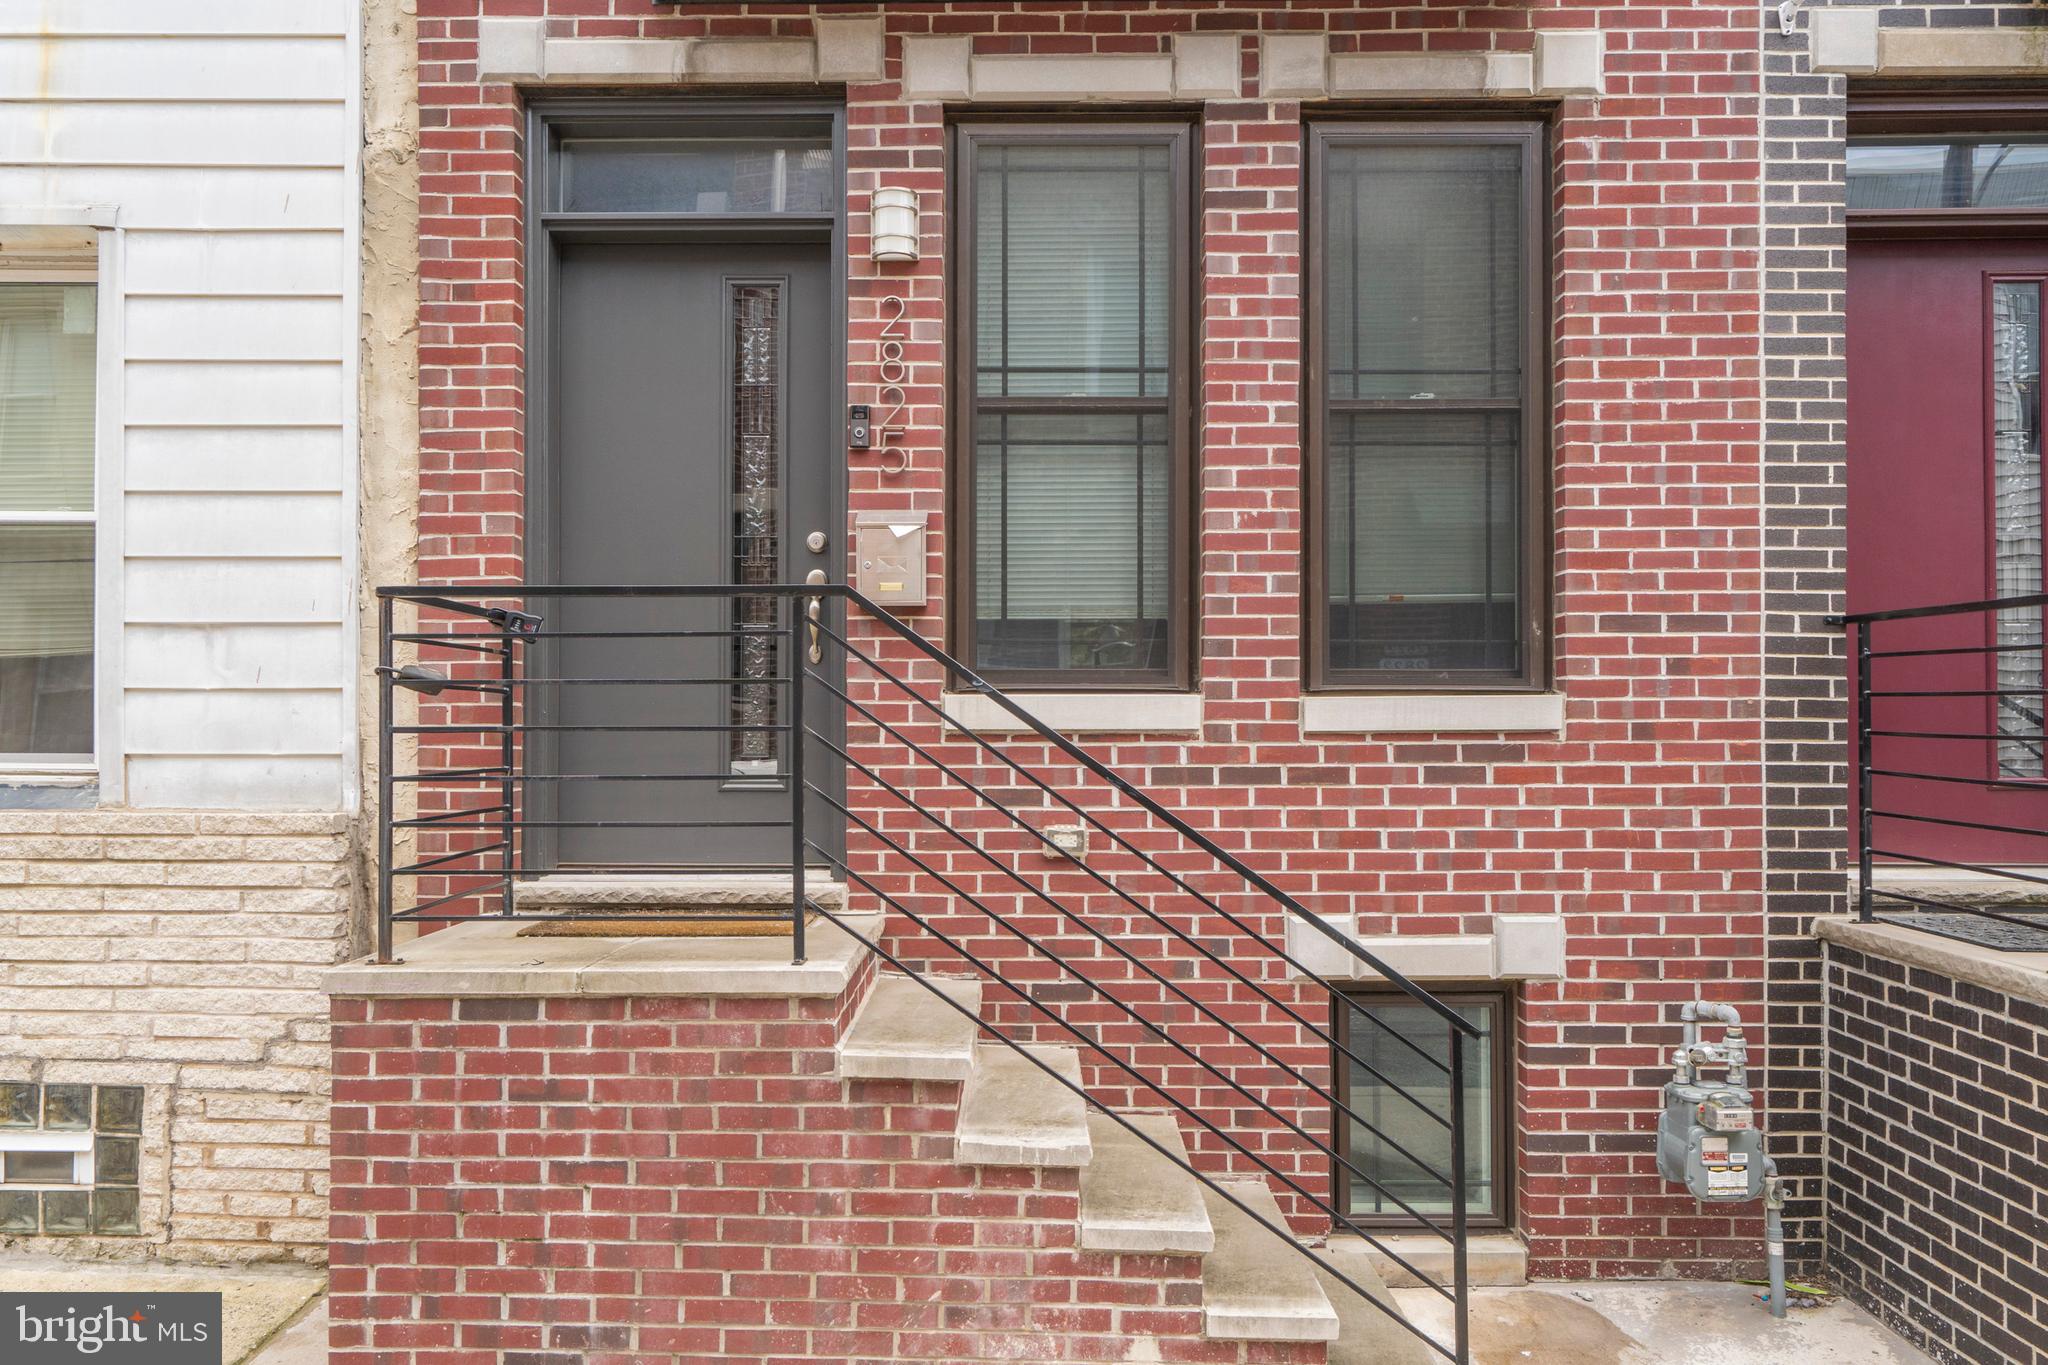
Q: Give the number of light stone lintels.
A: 5